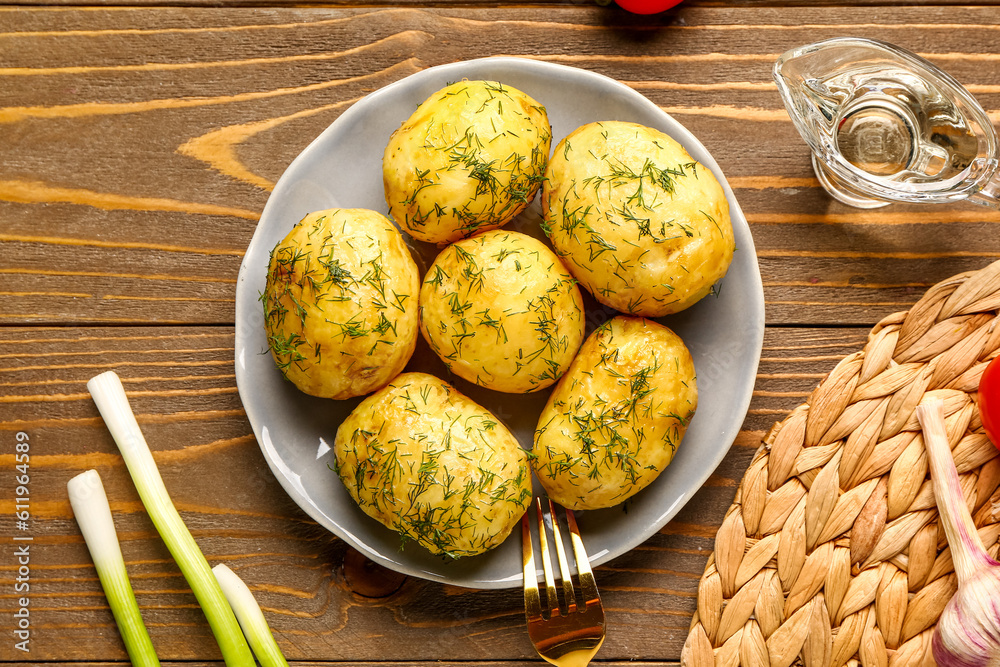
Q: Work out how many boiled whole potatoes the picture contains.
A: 6